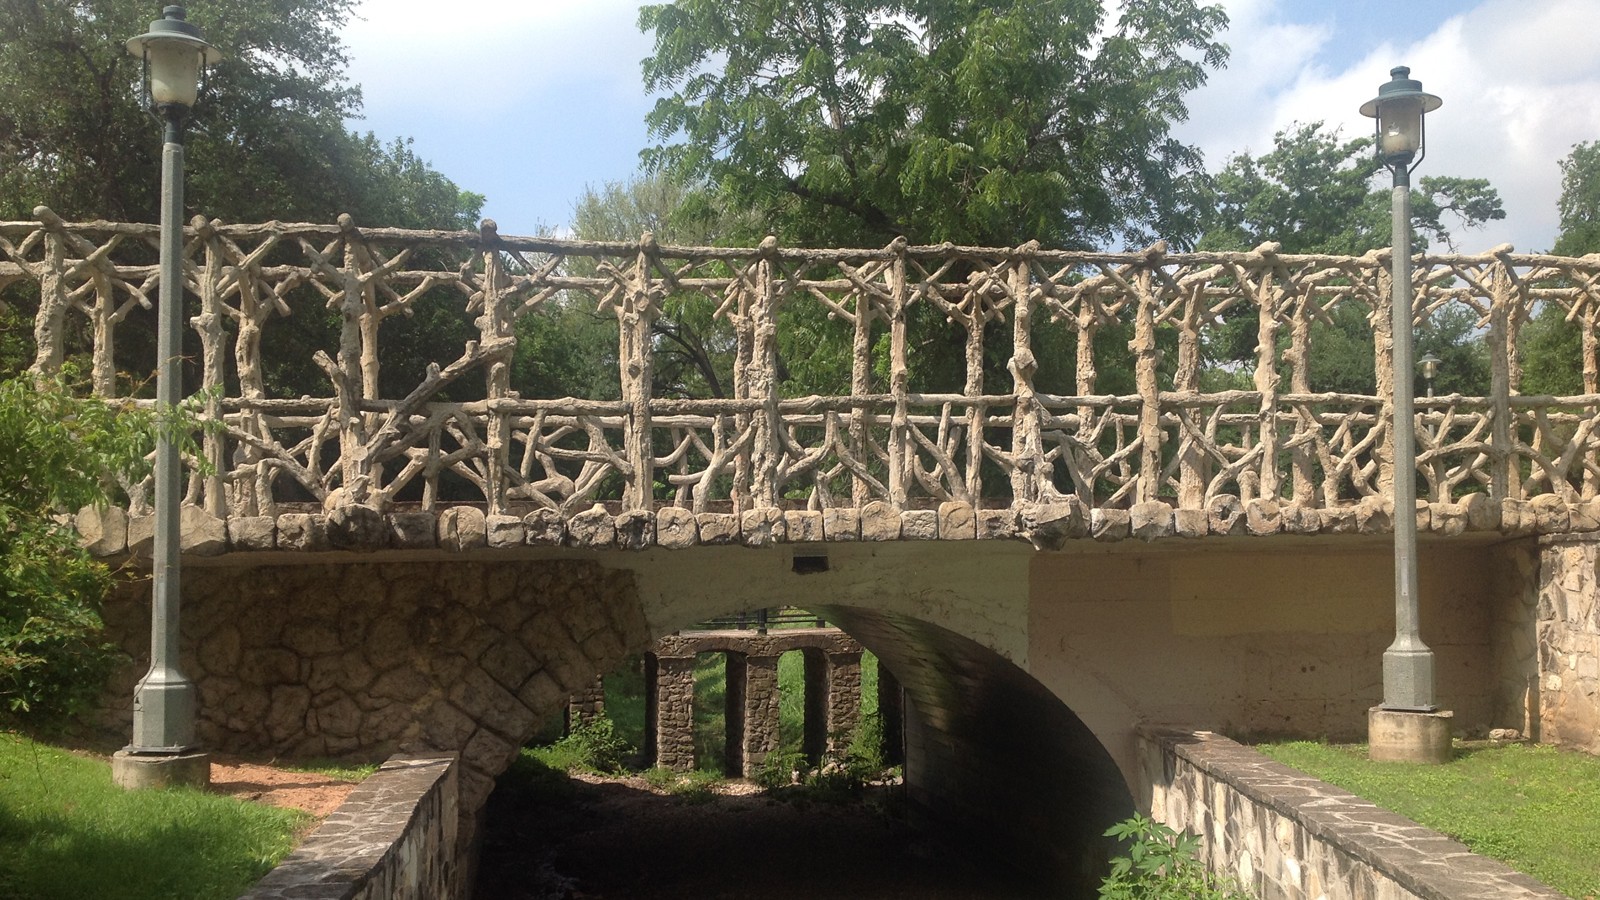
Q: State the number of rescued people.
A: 0